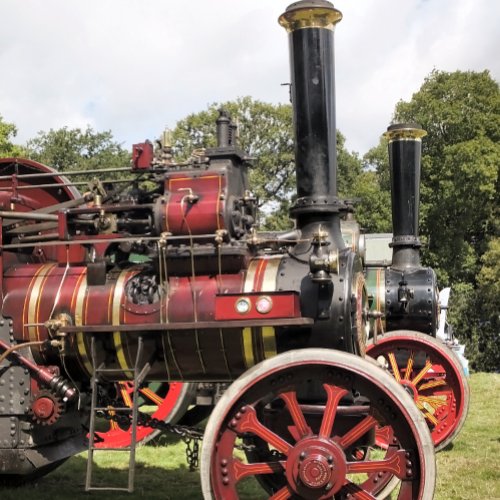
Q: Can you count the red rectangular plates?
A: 1